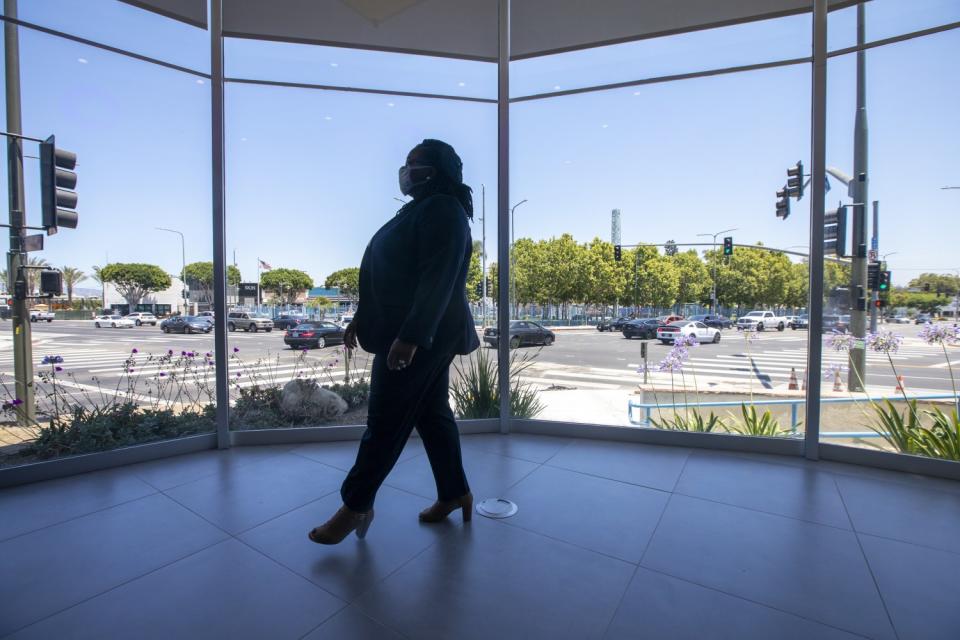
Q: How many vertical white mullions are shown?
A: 3